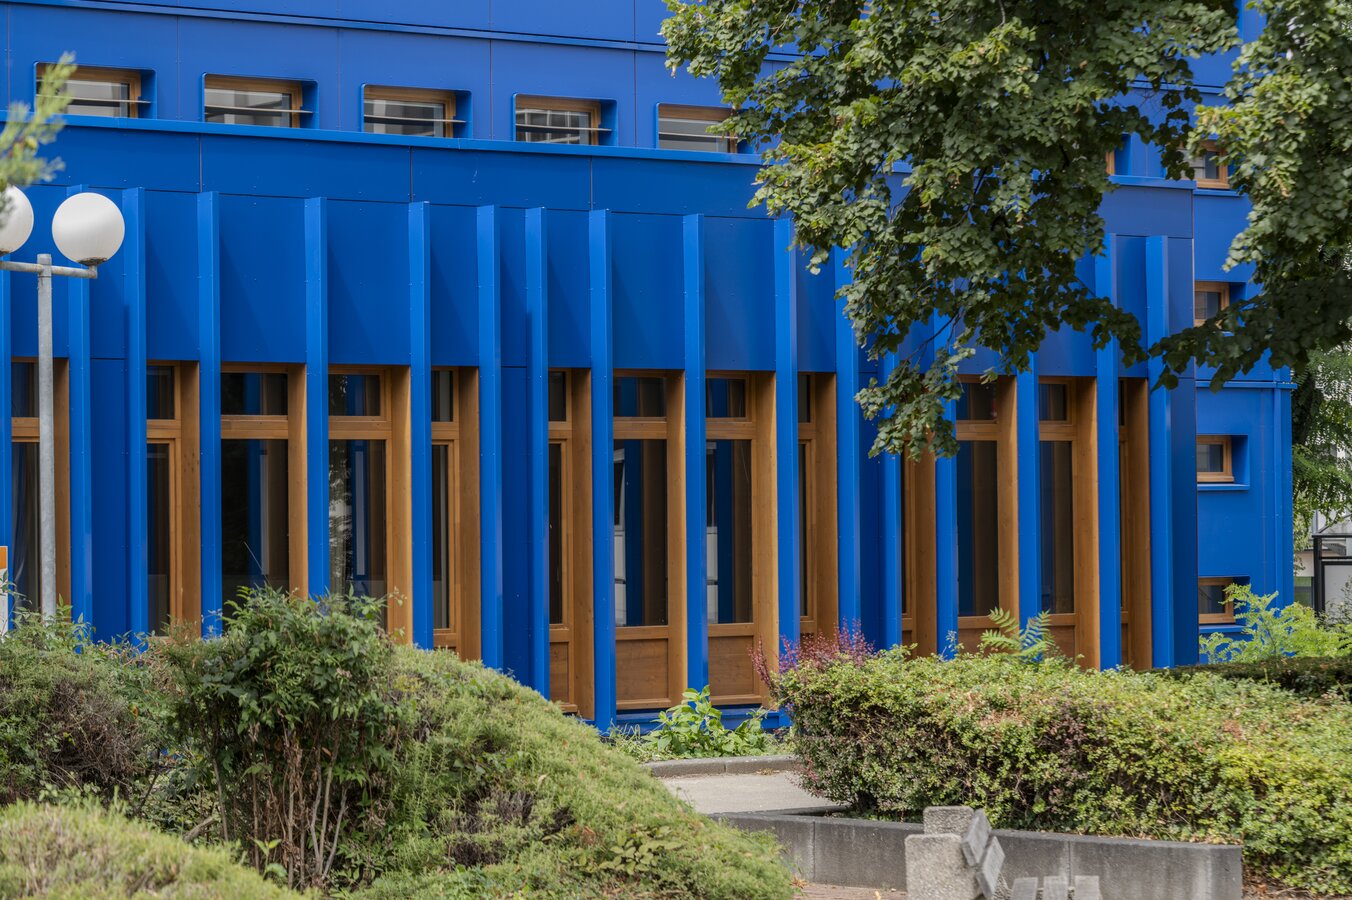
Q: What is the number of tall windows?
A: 13